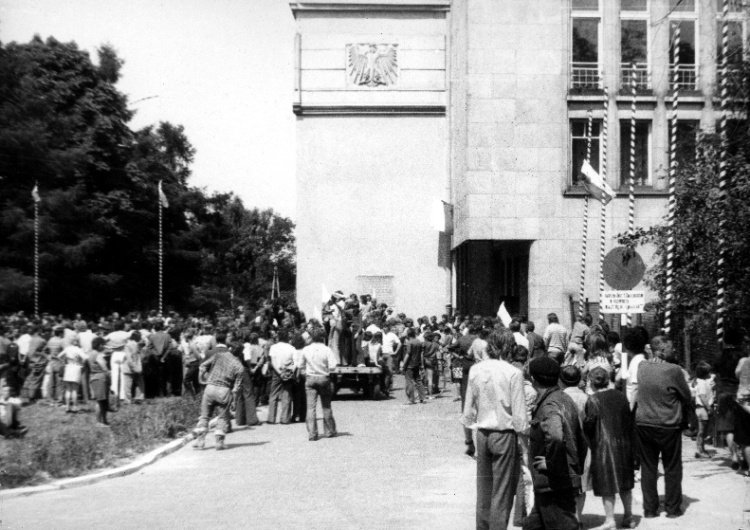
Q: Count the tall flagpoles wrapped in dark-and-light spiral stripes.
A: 7